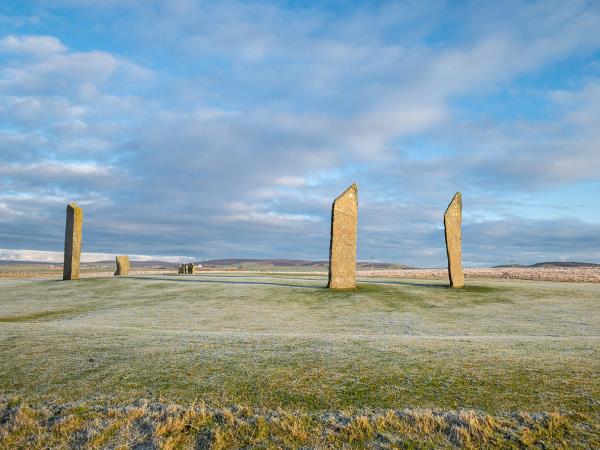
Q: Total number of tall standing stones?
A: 3